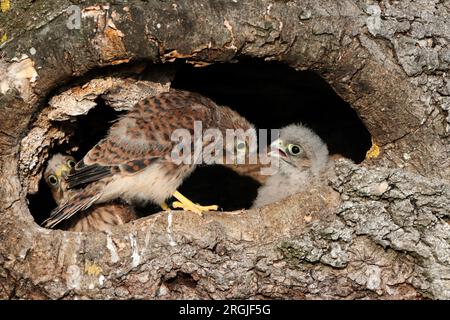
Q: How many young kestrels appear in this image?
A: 3